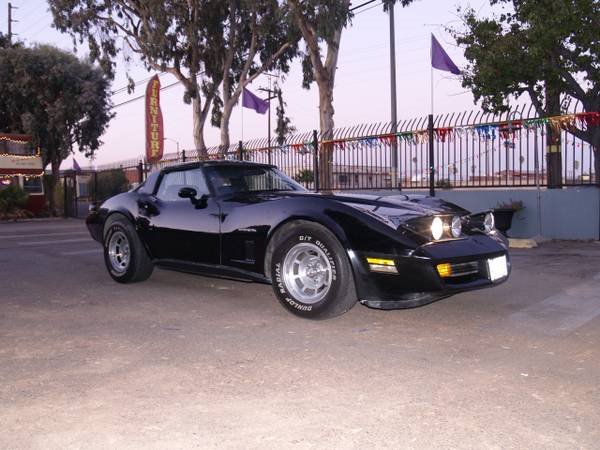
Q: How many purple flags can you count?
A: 3